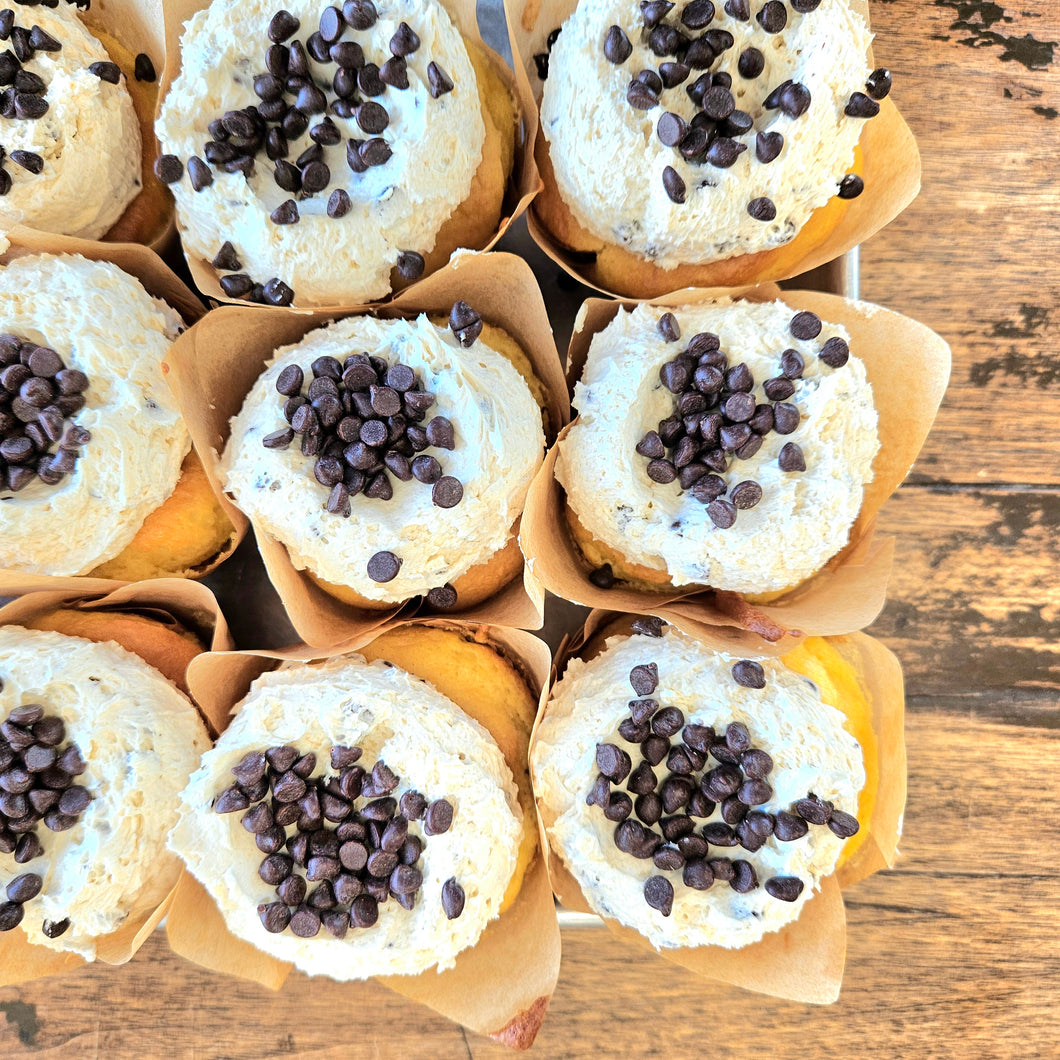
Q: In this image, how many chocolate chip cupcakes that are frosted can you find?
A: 9